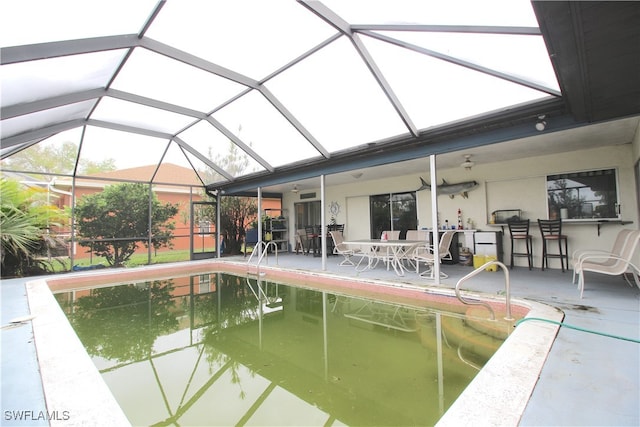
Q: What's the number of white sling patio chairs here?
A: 6